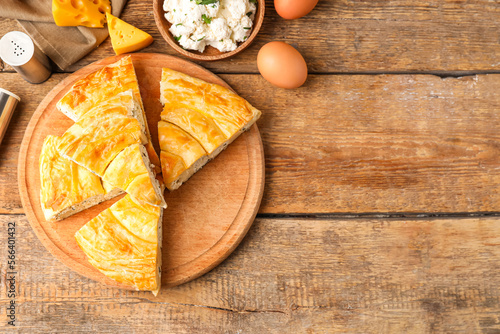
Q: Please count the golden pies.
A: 5